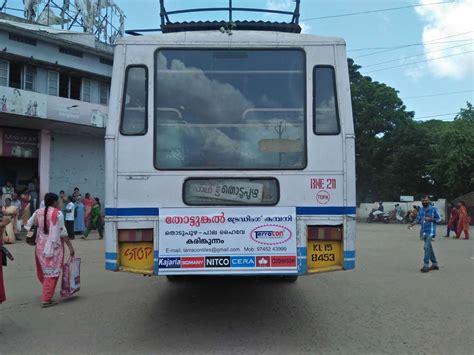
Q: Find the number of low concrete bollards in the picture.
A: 0